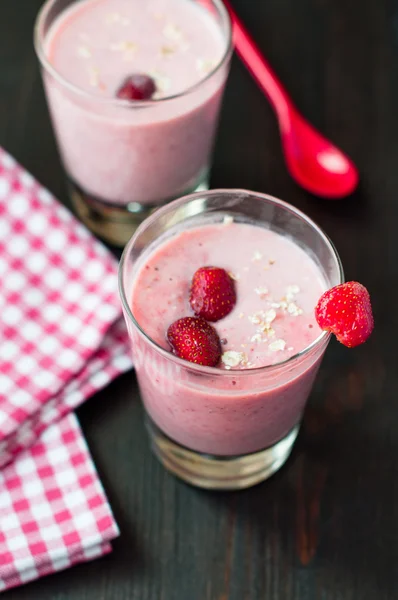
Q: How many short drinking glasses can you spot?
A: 2